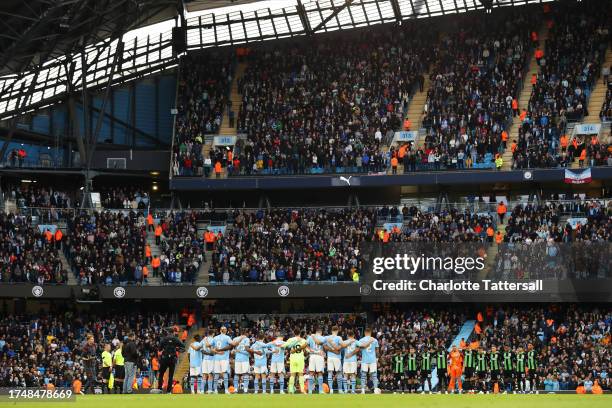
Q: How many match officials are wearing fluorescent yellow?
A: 2